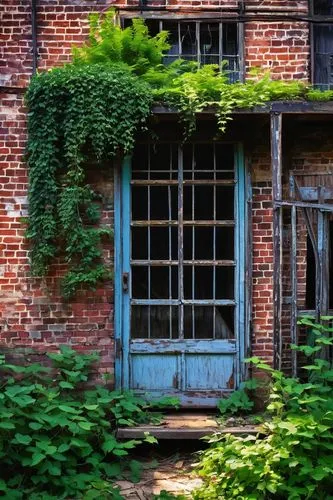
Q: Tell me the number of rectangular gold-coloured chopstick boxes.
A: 0